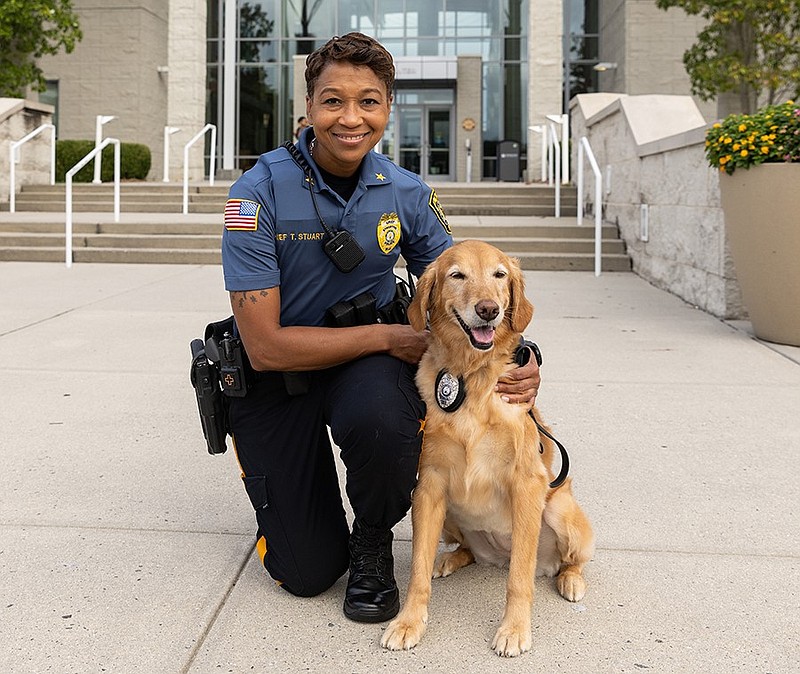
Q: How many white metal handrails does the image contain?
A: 5